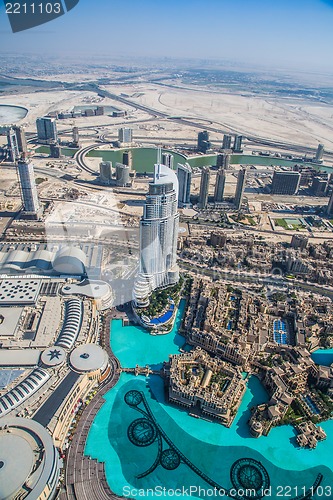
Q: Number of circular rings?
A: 4